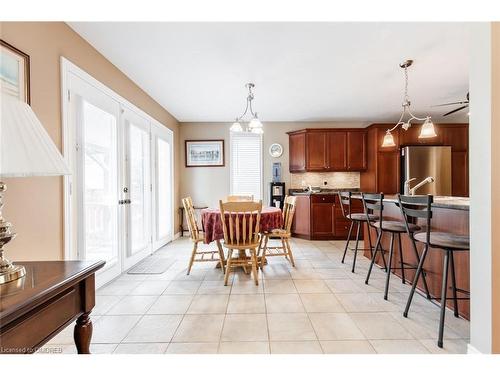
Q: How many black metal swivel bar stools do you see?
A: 3